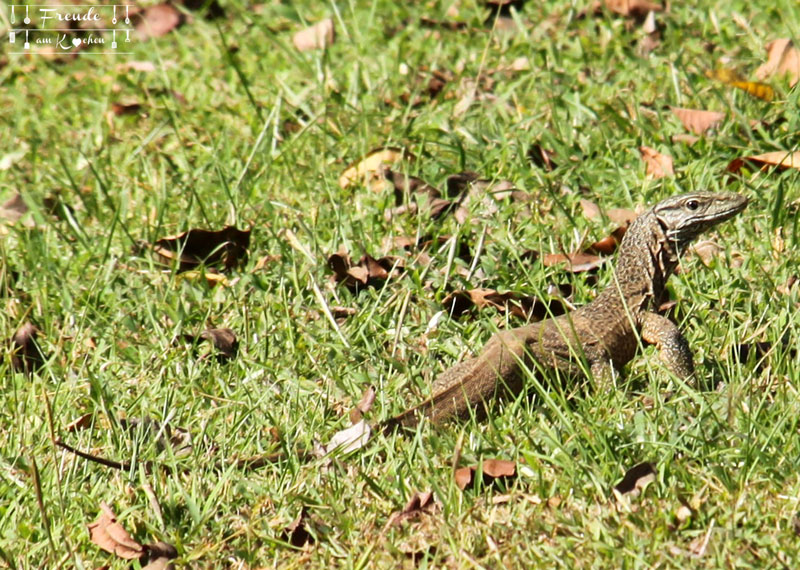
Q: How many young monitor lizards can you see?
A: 1